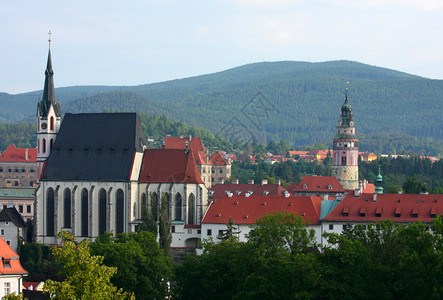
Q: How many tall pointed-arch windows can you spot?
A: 10